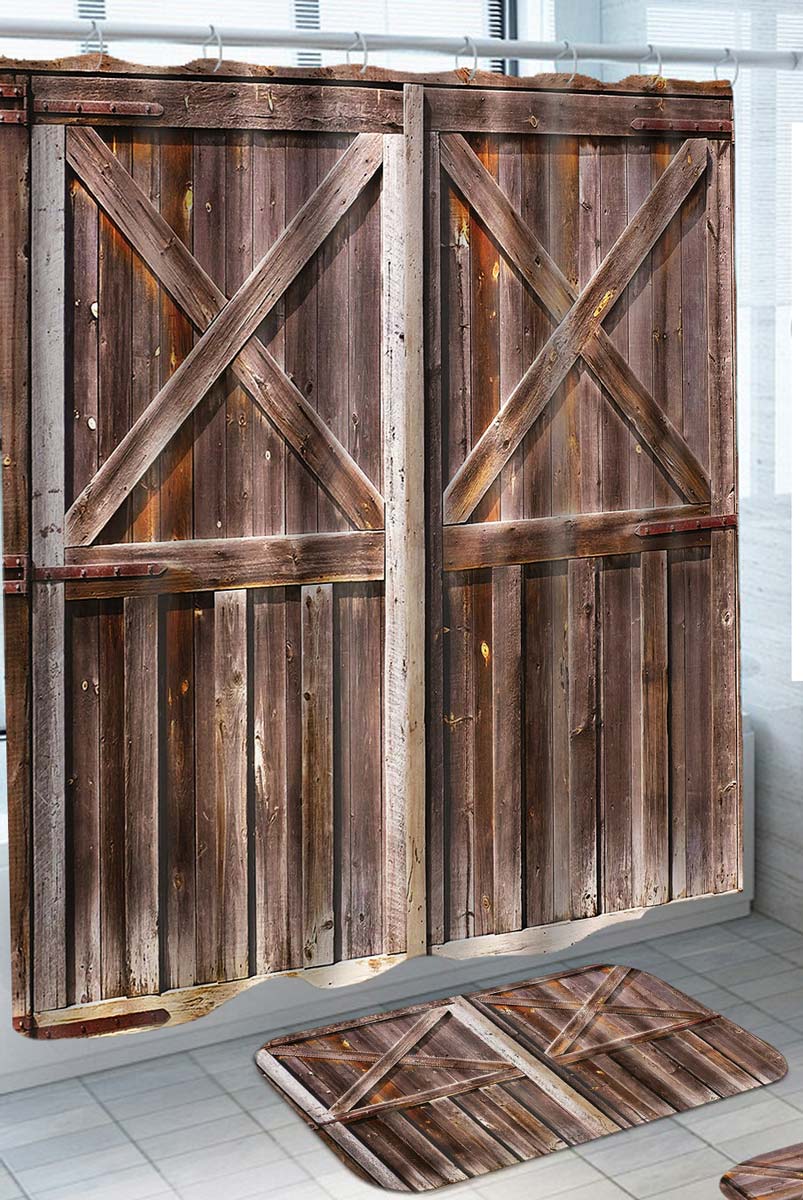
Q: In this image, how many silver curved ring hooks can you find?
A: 7